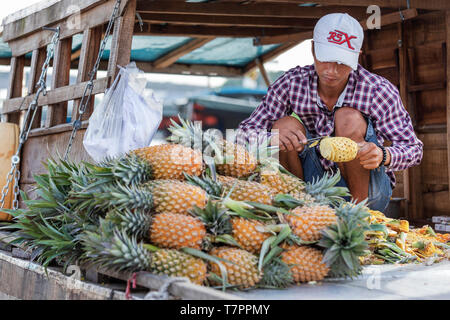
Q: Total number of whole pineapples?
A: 11